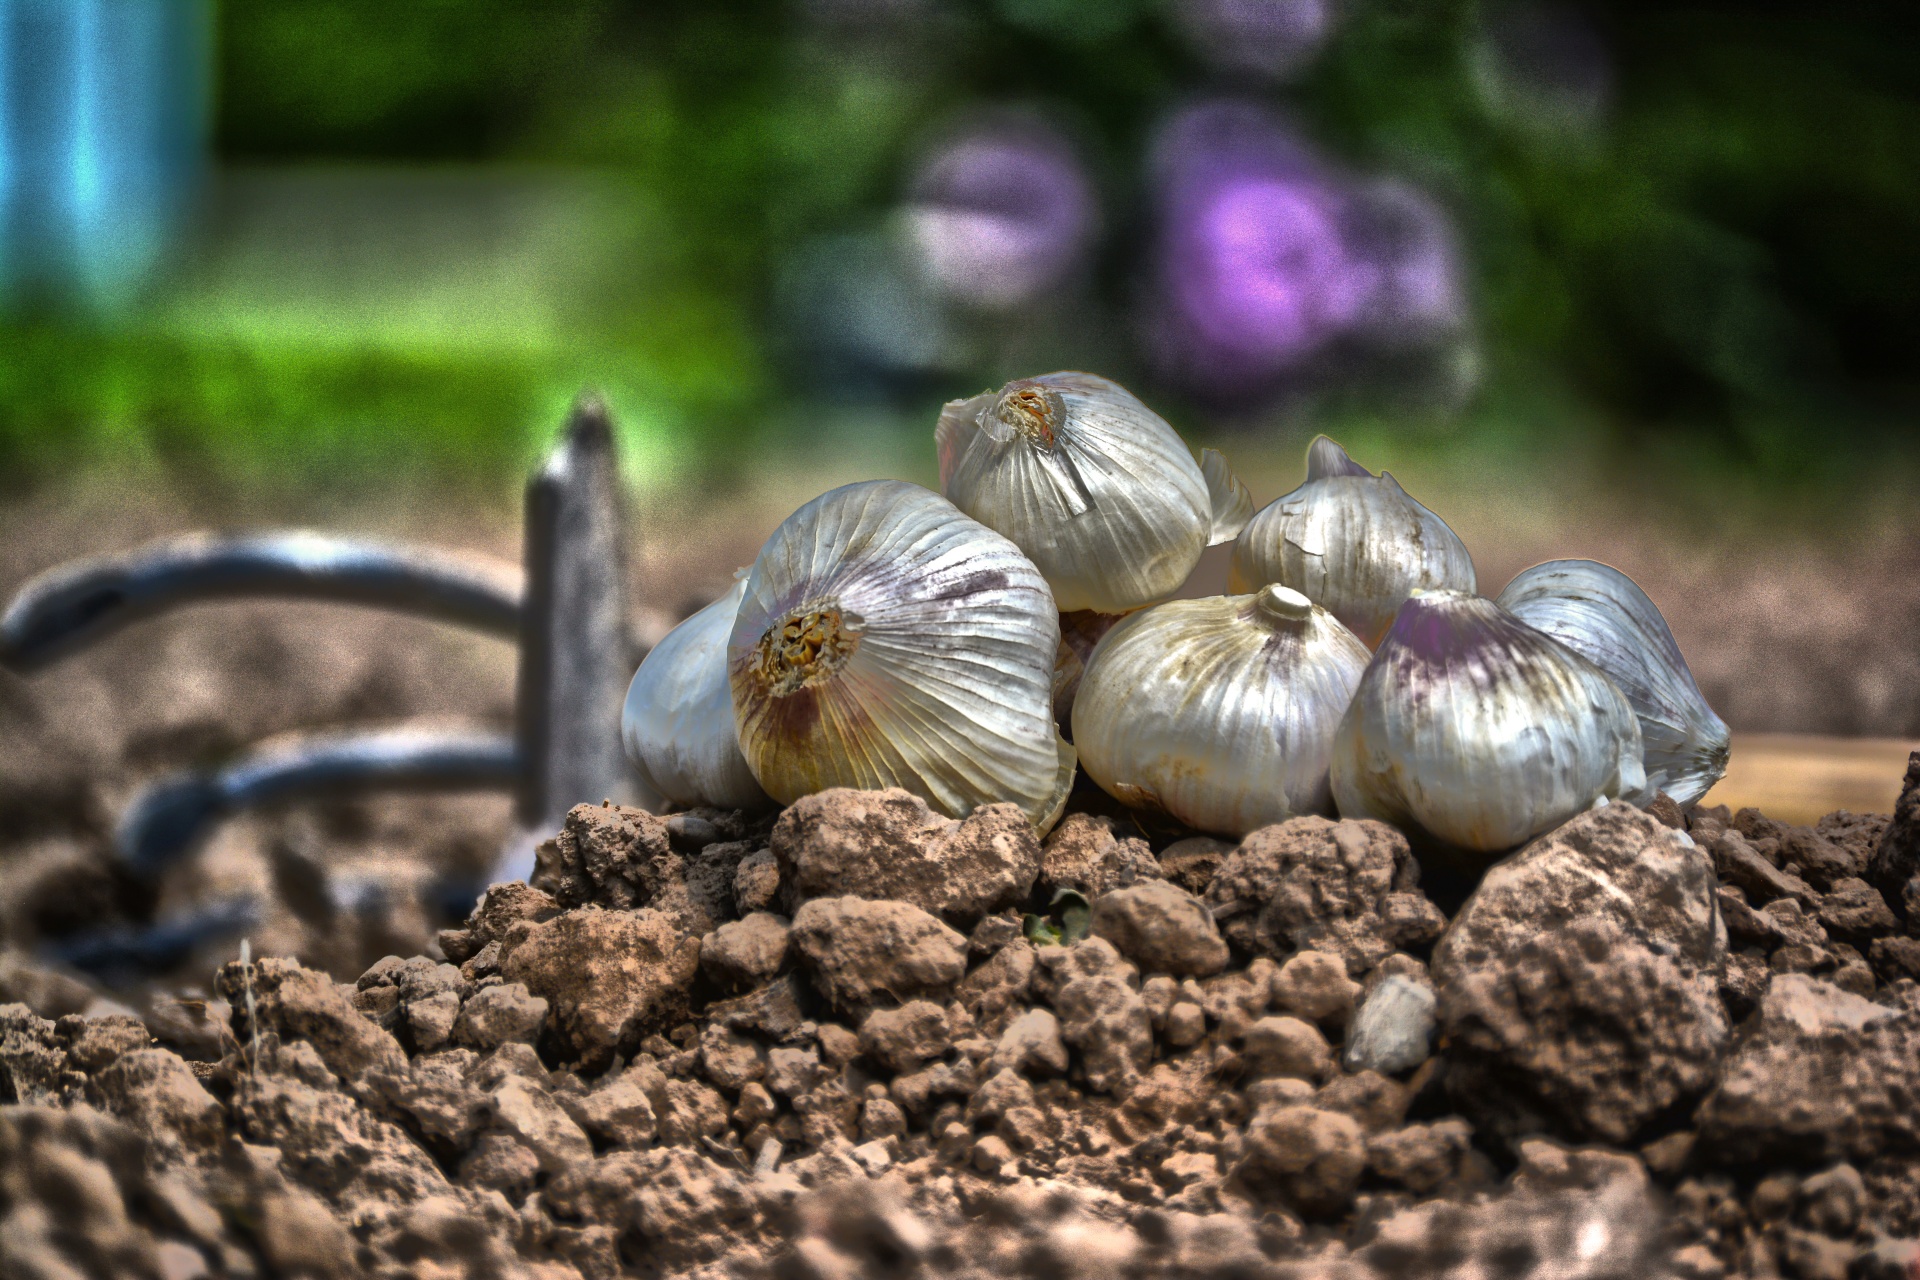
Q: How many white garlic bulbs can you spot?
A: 7